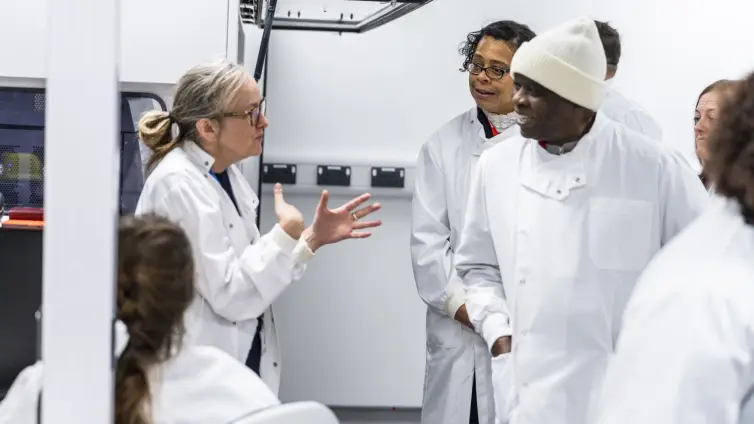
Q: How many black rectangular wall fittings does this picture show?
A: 3